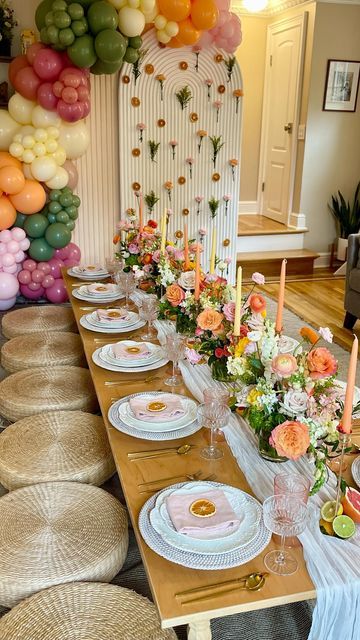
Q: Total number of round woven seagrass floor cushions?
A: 6